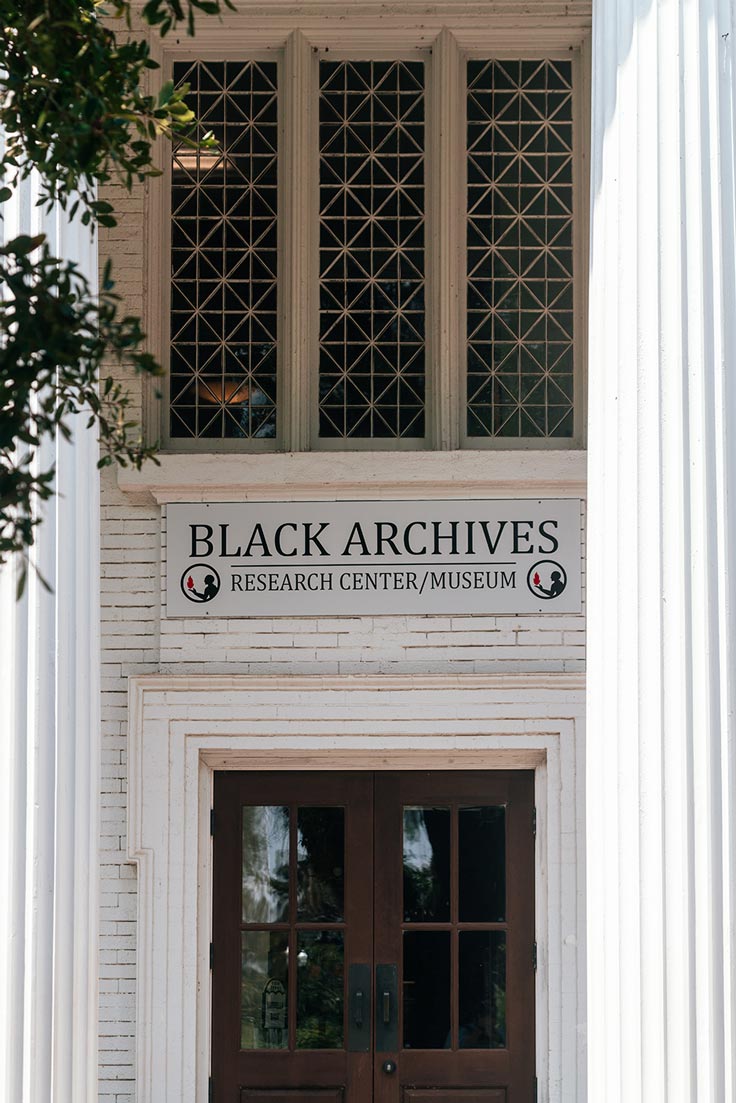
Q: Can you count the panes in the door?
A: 8